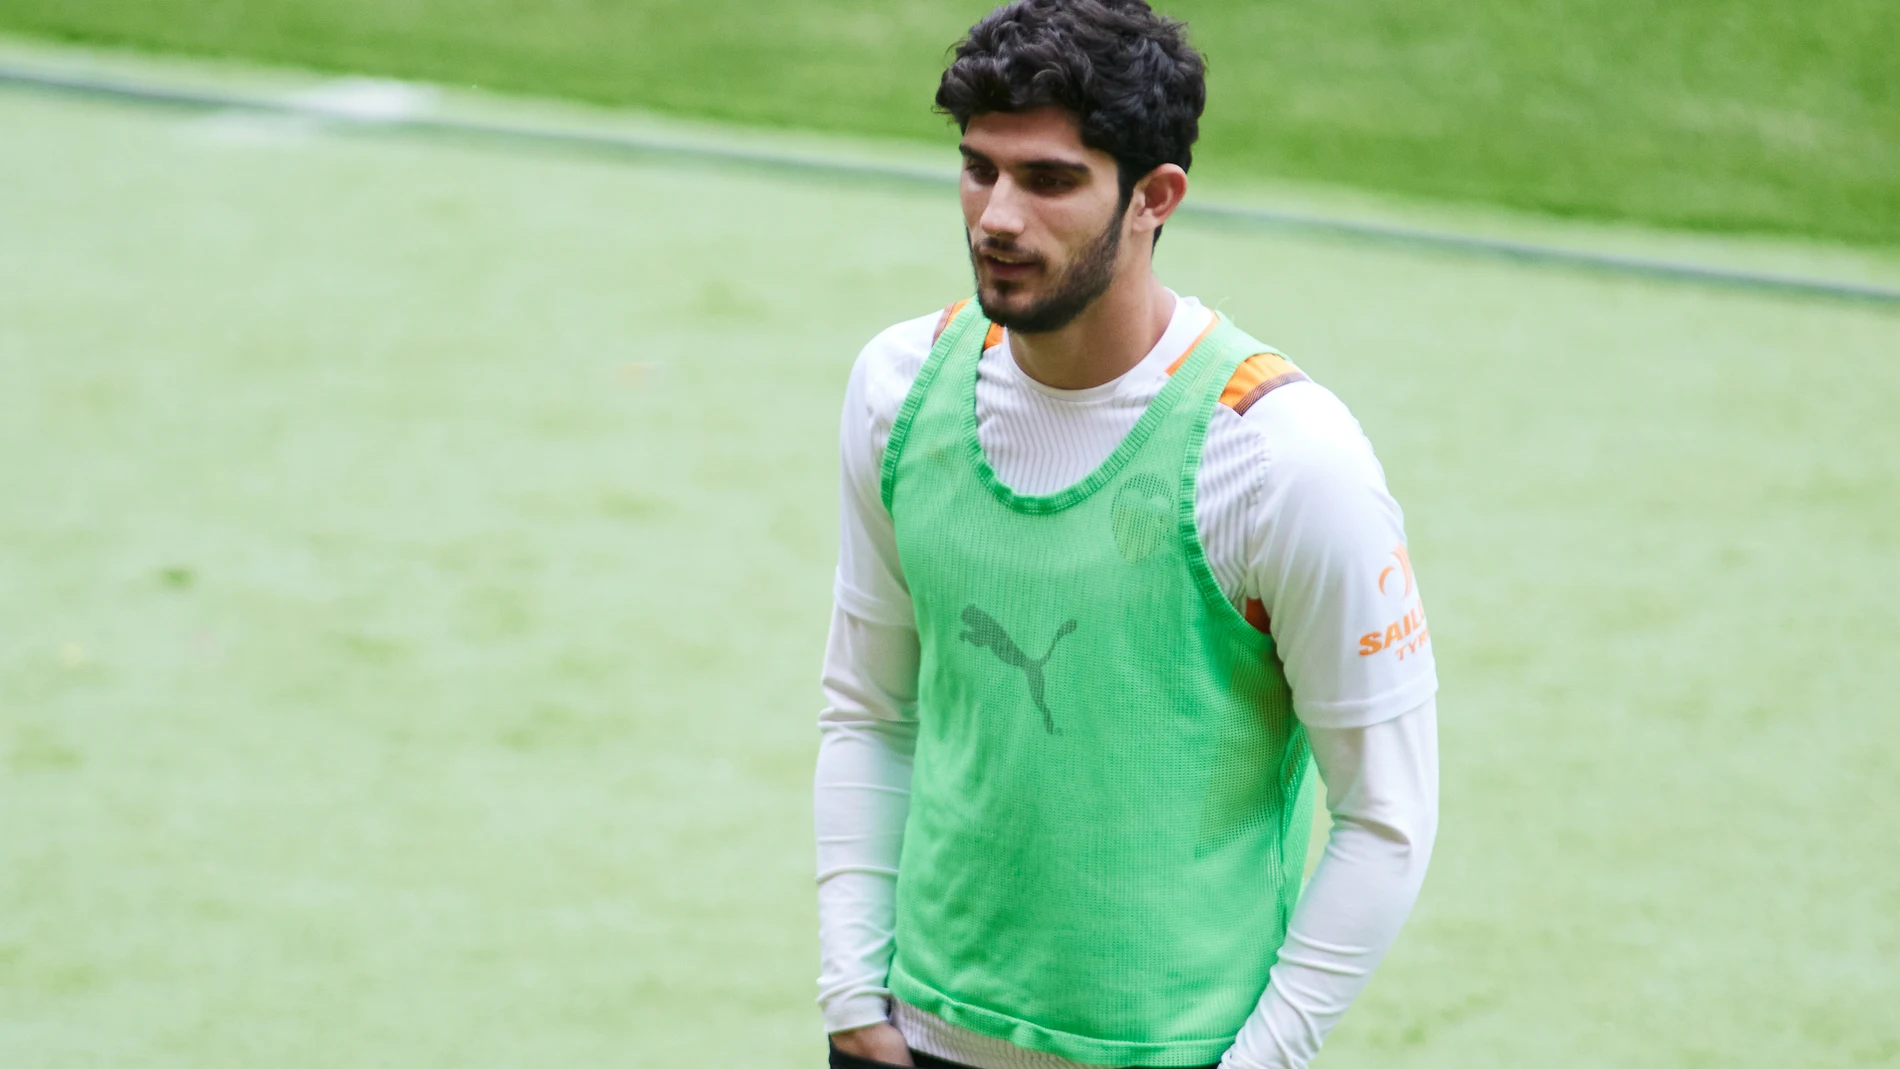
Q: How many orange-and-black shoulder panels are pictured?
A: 2